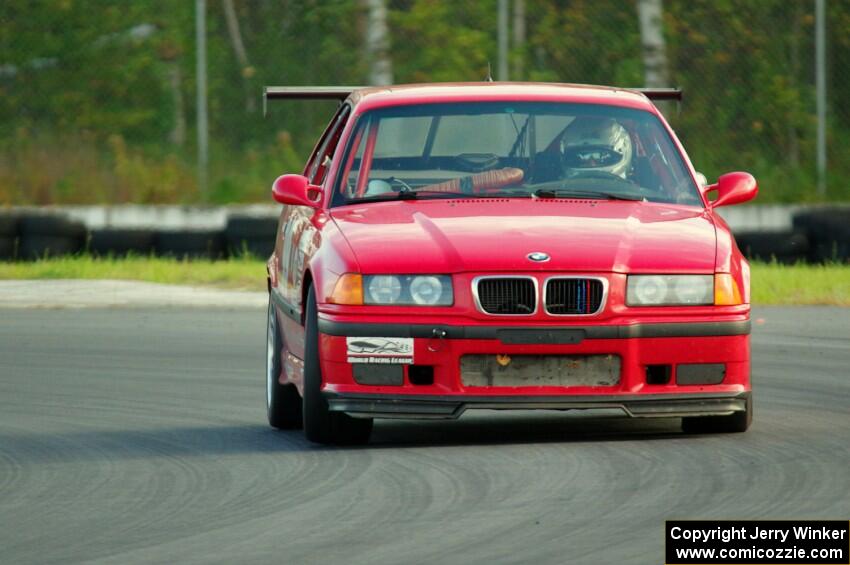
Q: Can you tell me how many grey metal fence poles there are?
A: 3